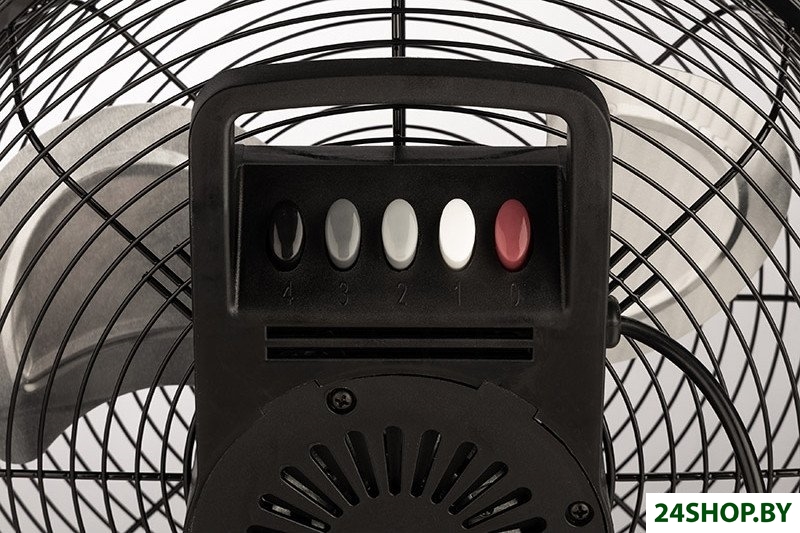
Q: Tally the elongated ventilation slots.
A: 13